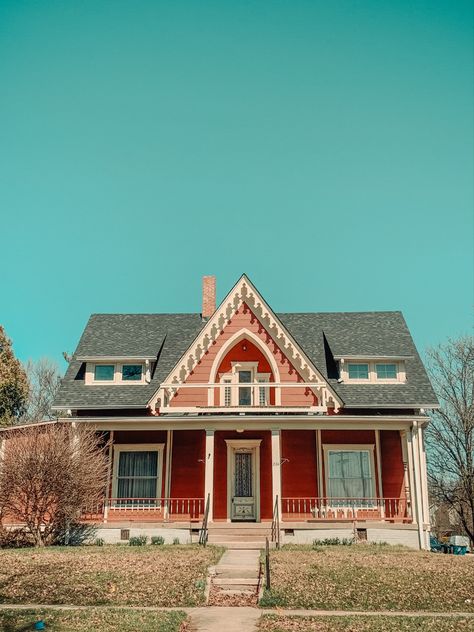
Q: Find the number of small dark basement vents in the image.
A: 4